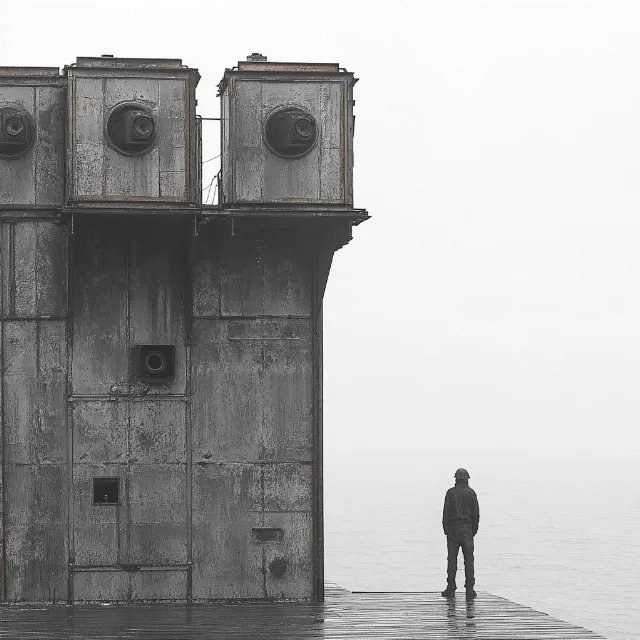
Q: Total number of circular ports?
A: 4